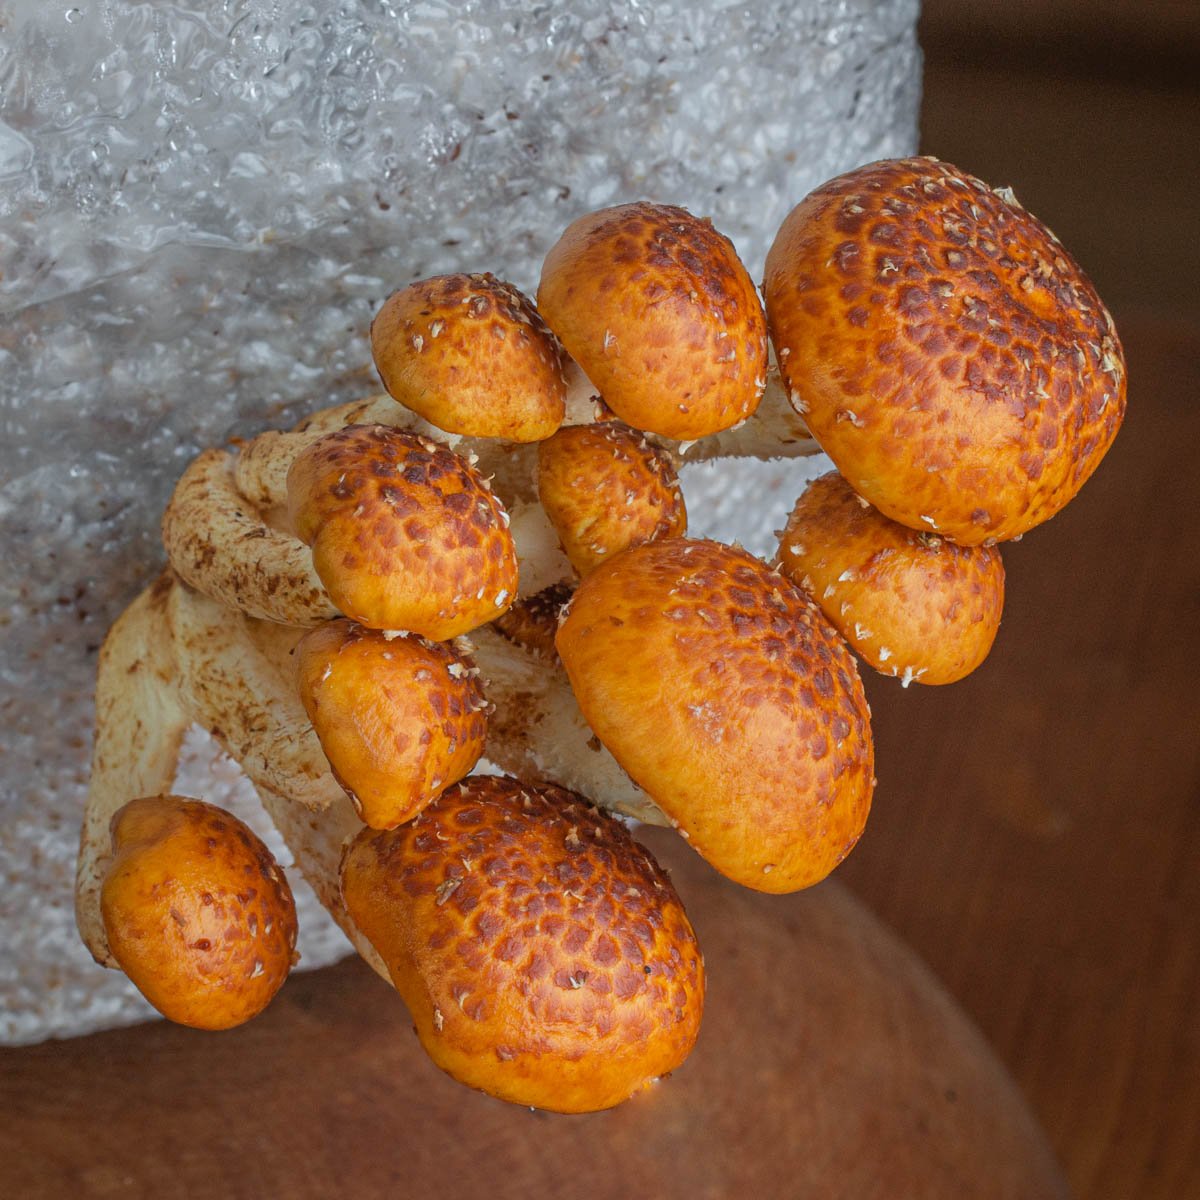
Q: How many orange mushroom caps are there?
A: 10